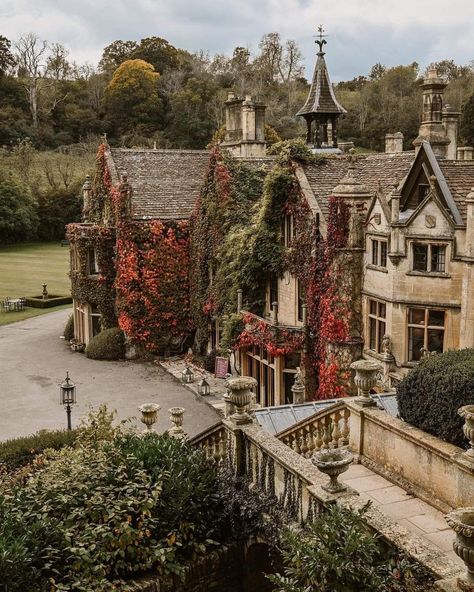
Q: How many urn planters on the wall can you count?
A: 7